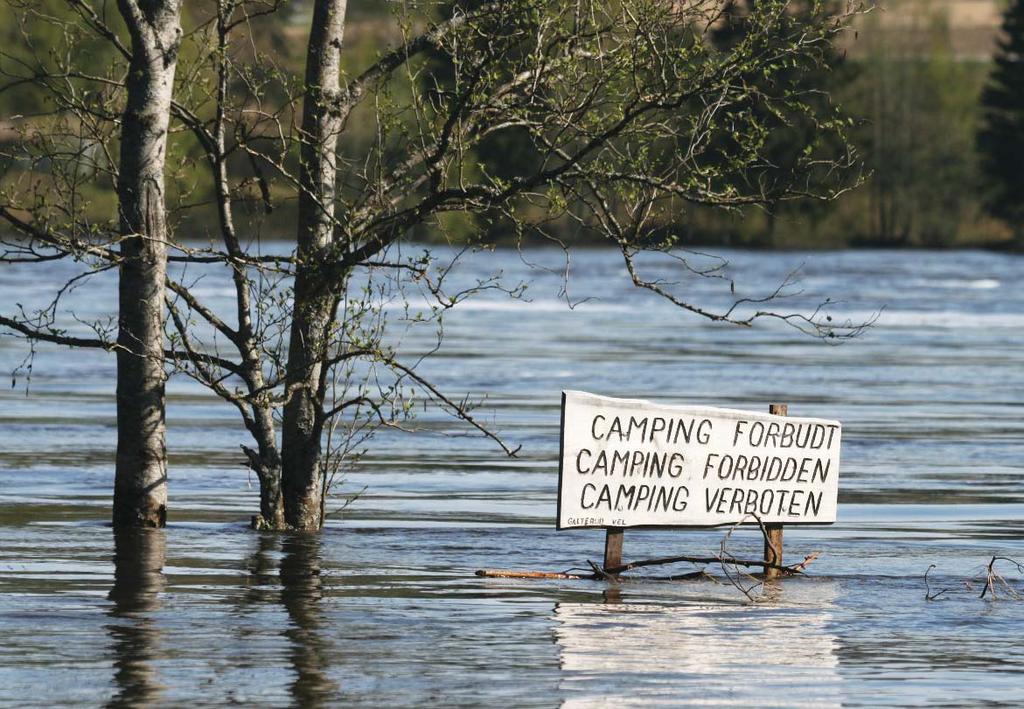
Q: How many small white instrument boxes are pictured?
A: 0